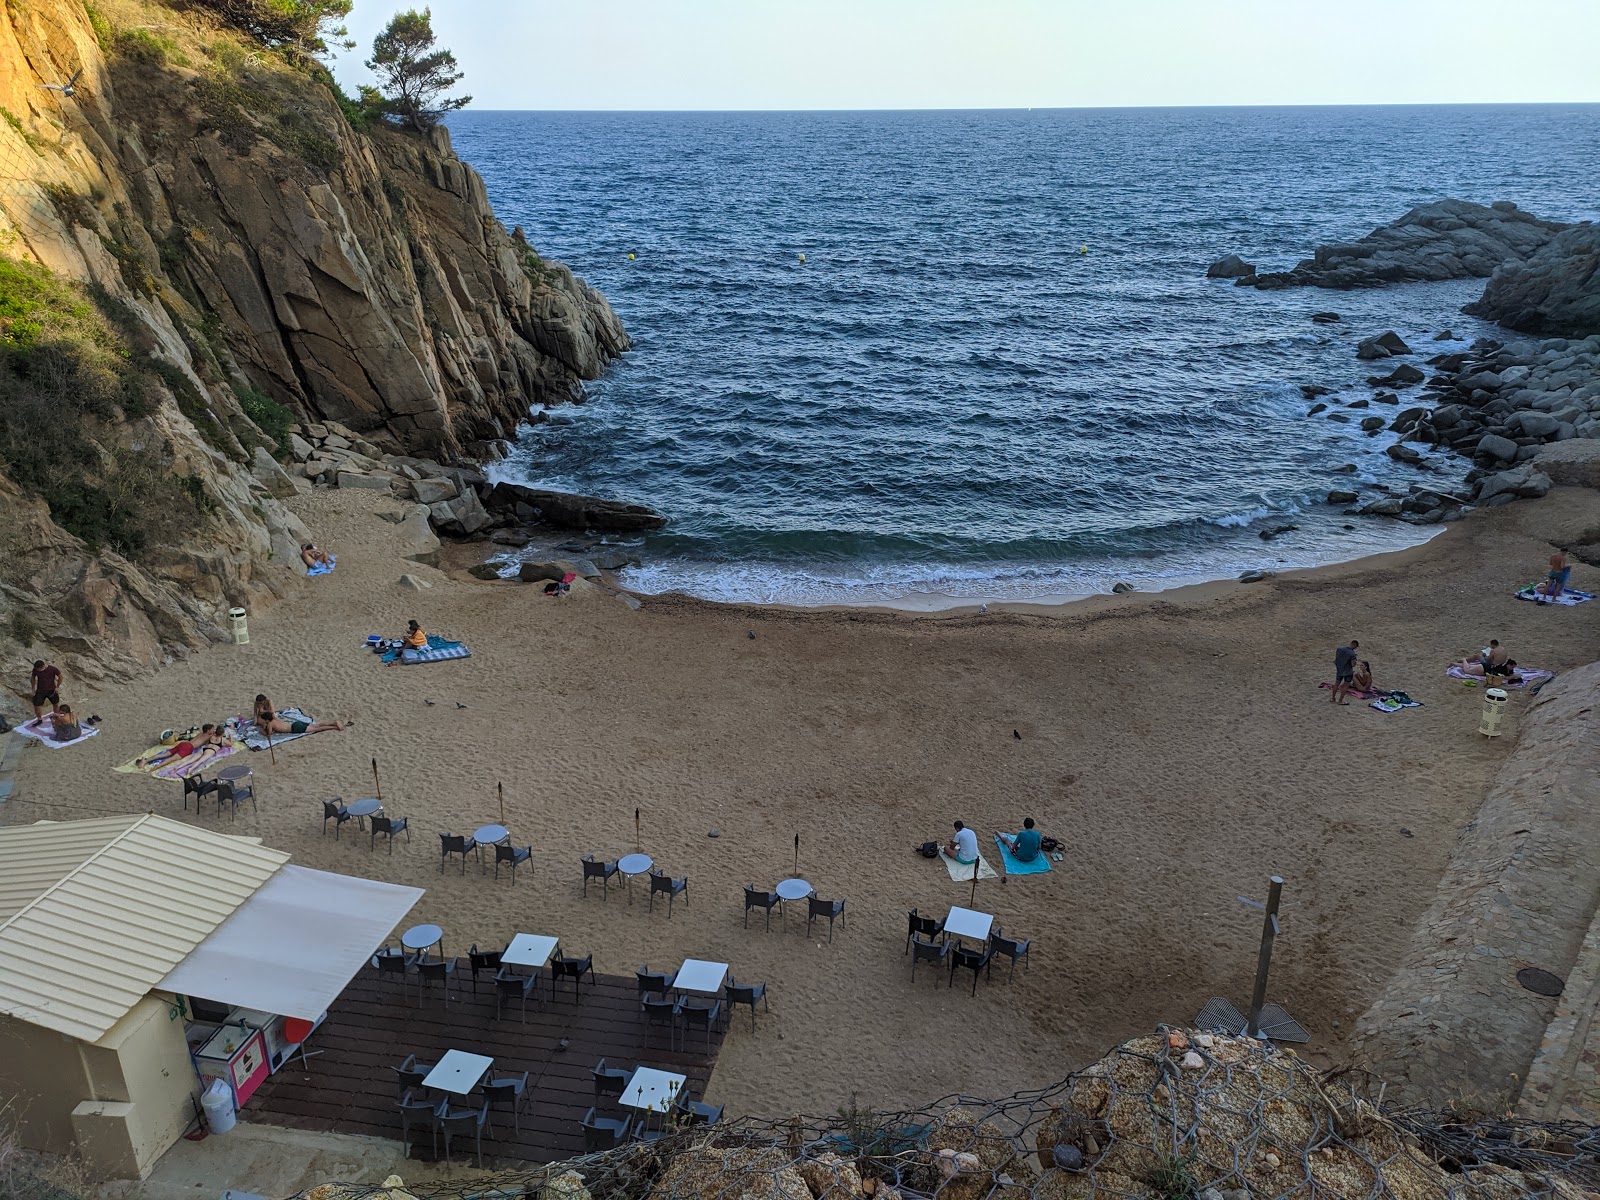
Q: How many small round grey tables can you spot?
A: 6